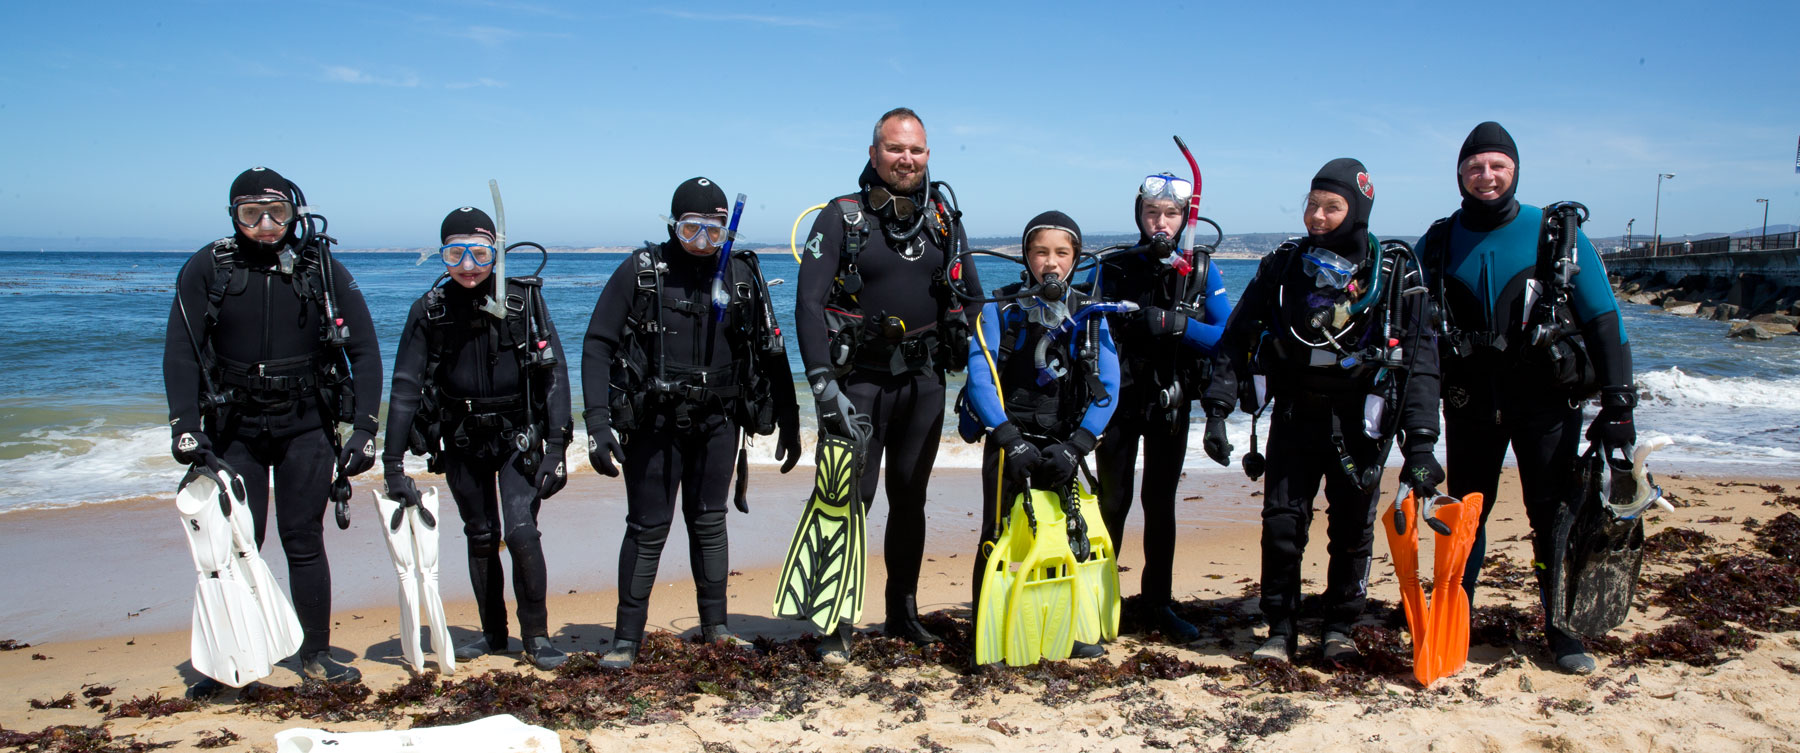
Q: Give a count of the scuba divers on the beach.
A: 8